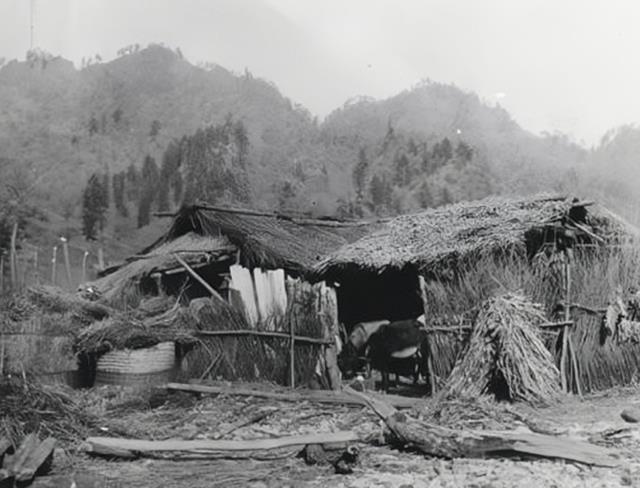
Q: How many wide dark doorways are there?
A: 1